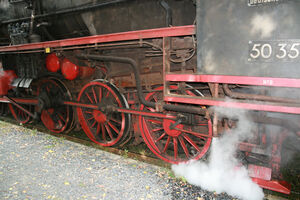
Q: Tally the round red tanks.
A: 2